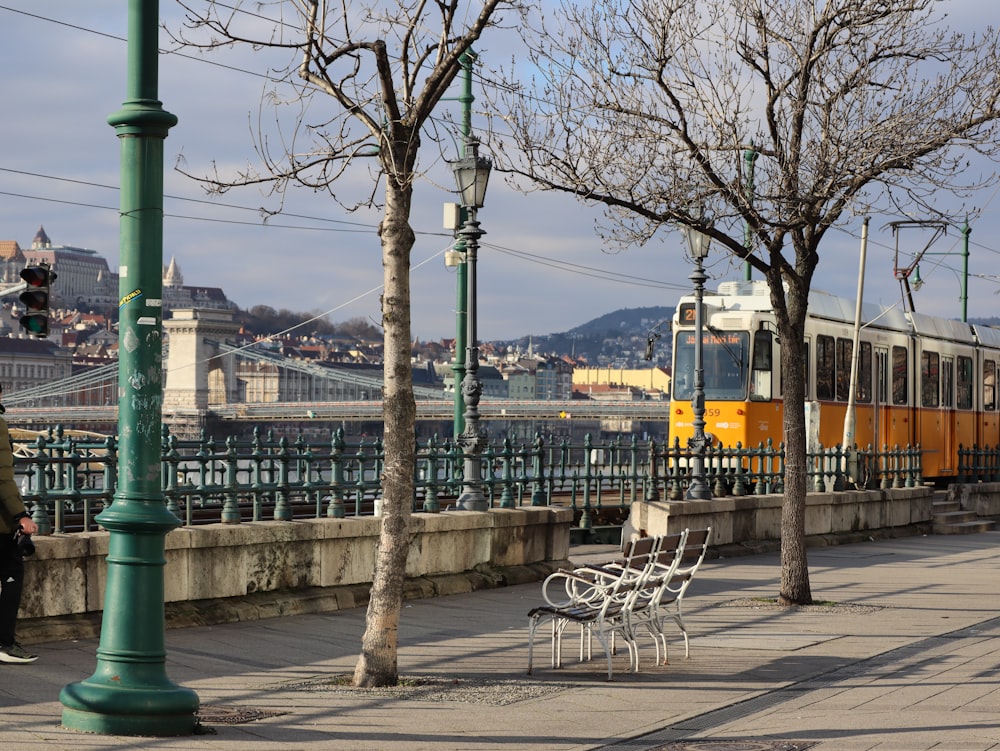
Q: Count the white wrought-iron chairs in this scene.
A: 3